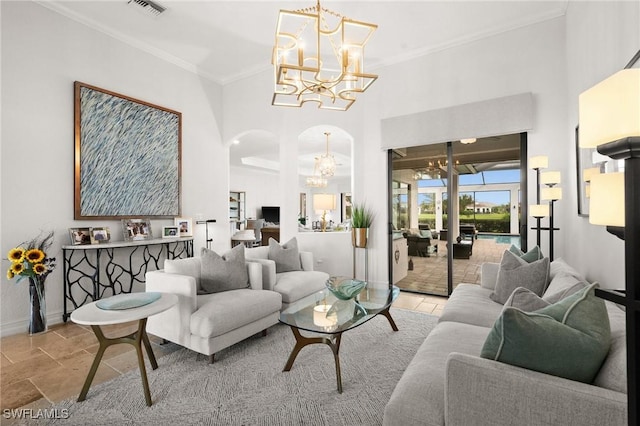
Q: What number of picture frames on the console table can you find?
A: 5